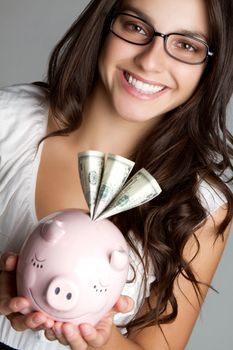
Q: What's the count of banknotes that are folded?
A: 3